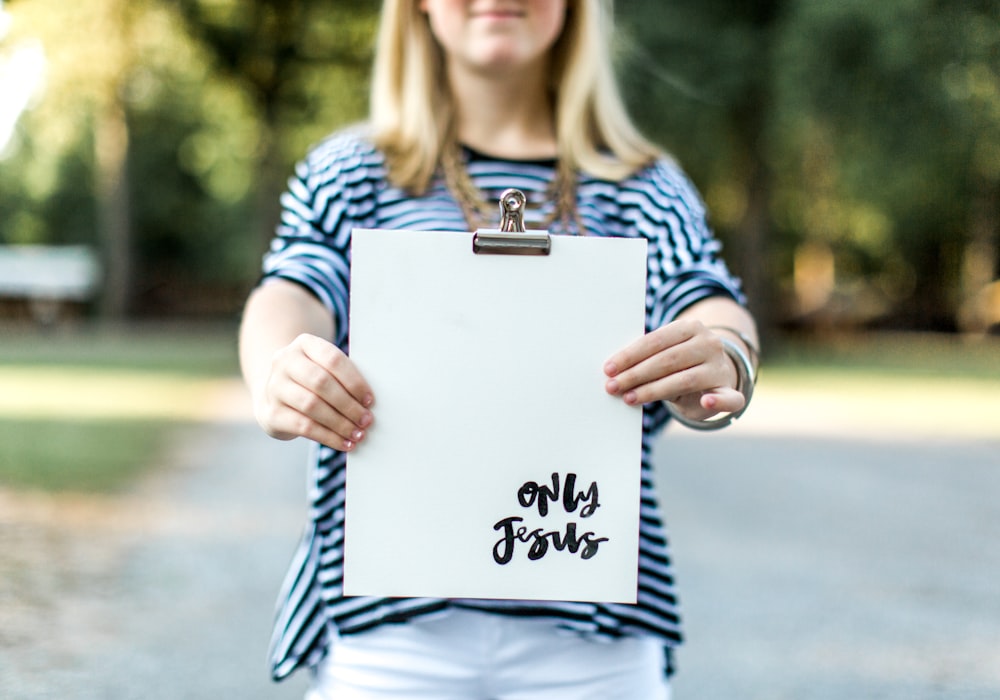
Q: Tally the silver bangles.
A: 2